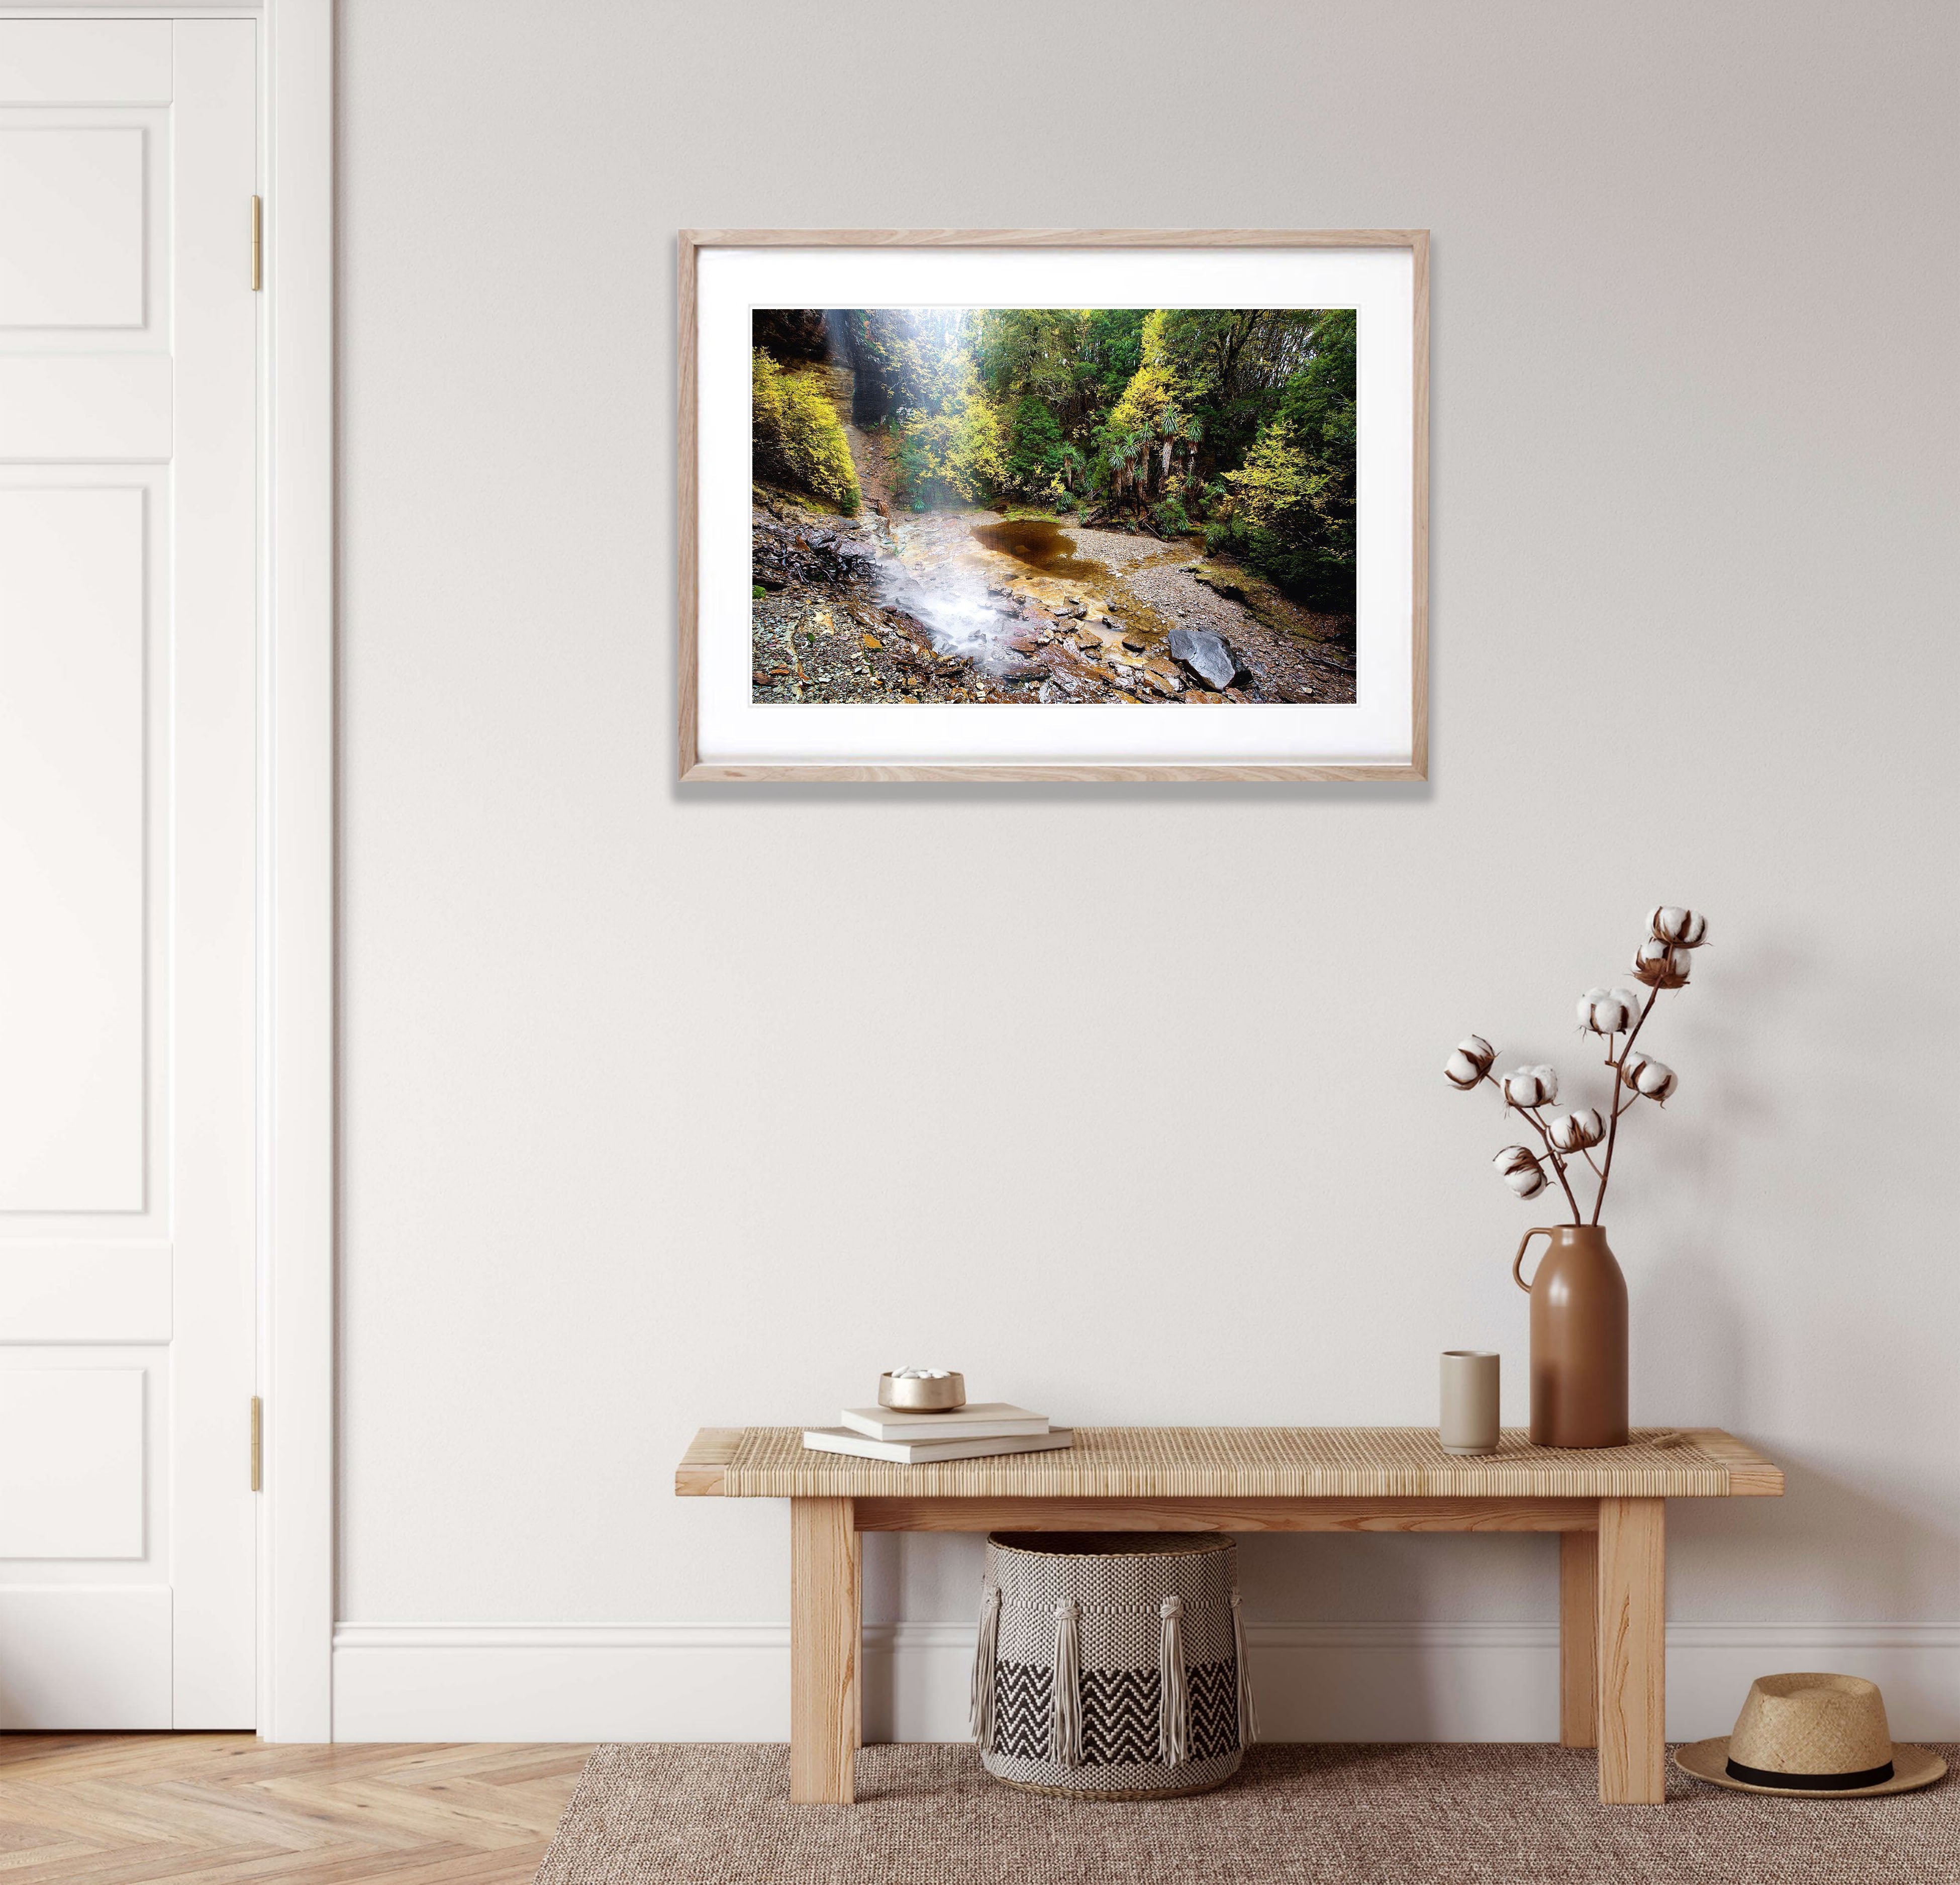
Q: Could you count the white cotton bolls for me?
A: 8